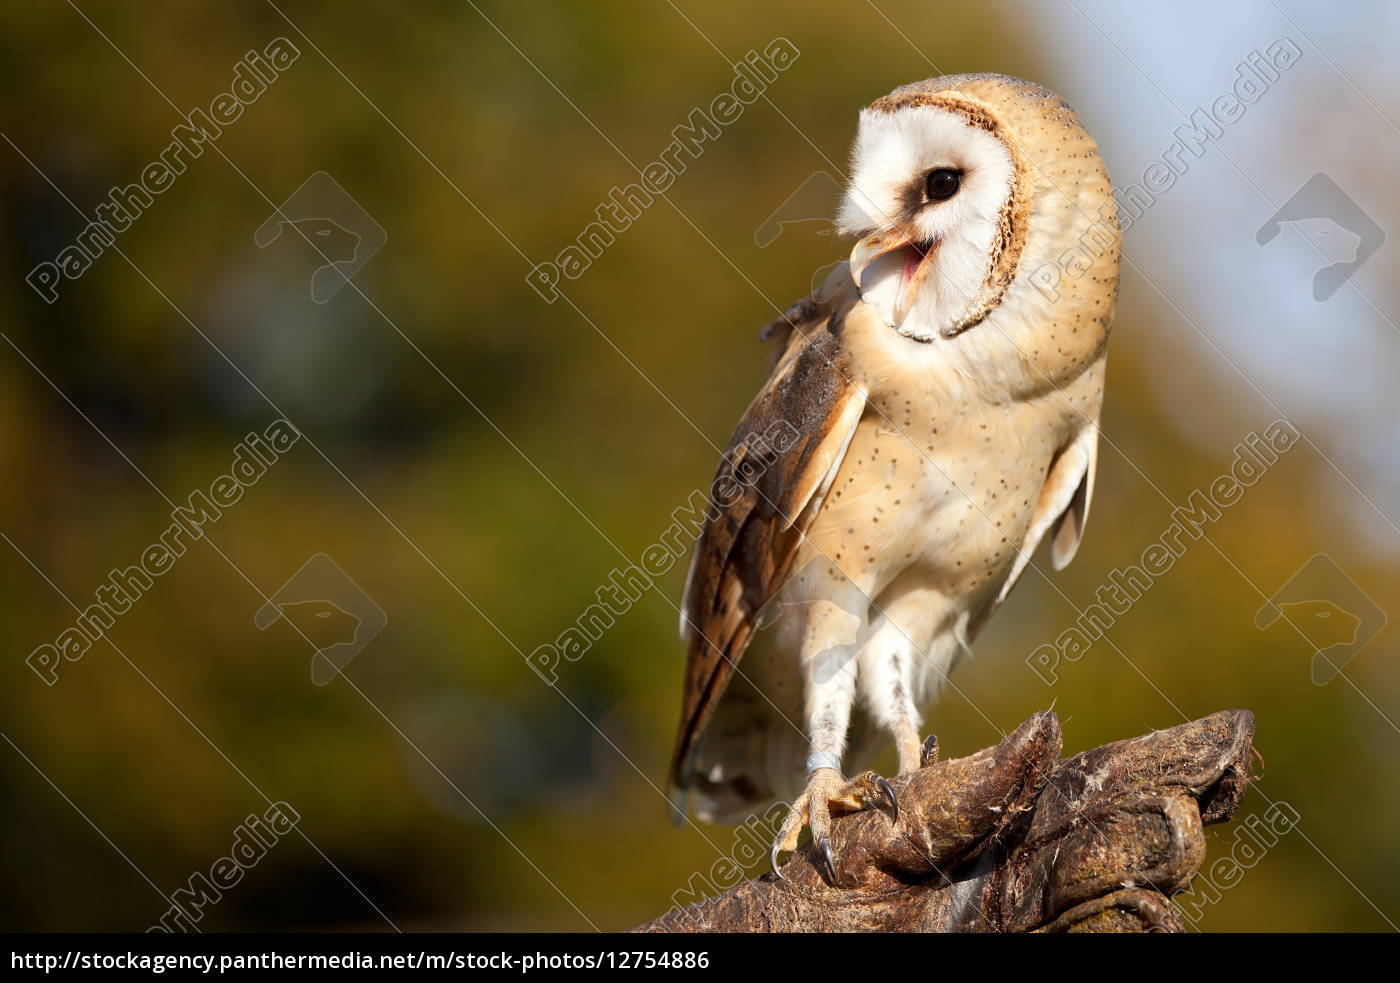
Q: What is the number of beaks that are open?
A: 1